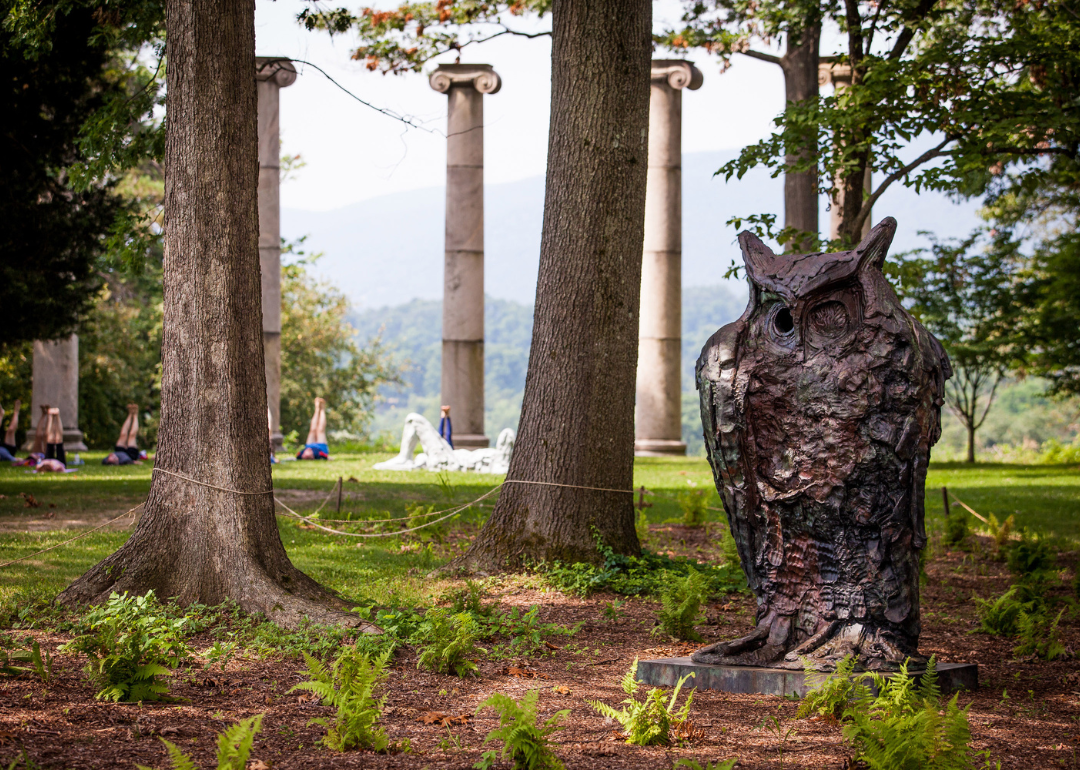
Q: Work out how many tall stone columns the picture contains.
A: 5